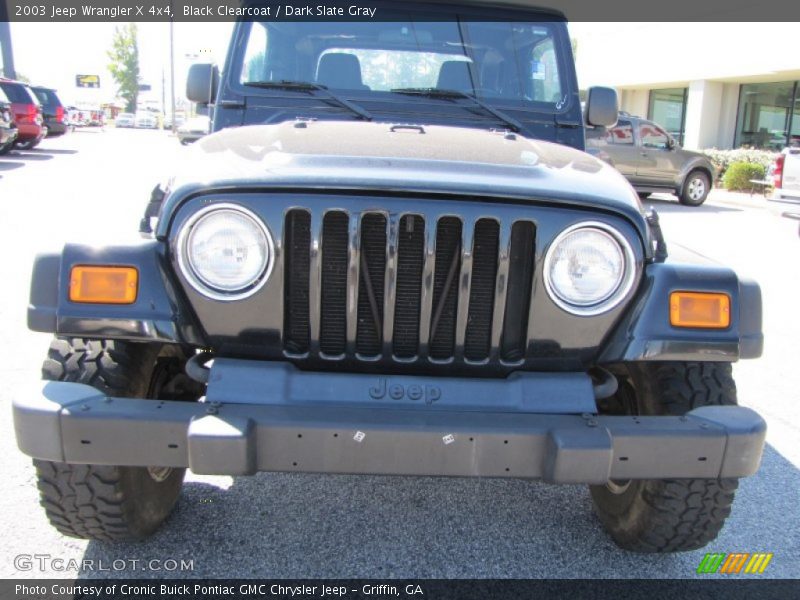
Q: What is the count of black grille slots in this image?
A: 7